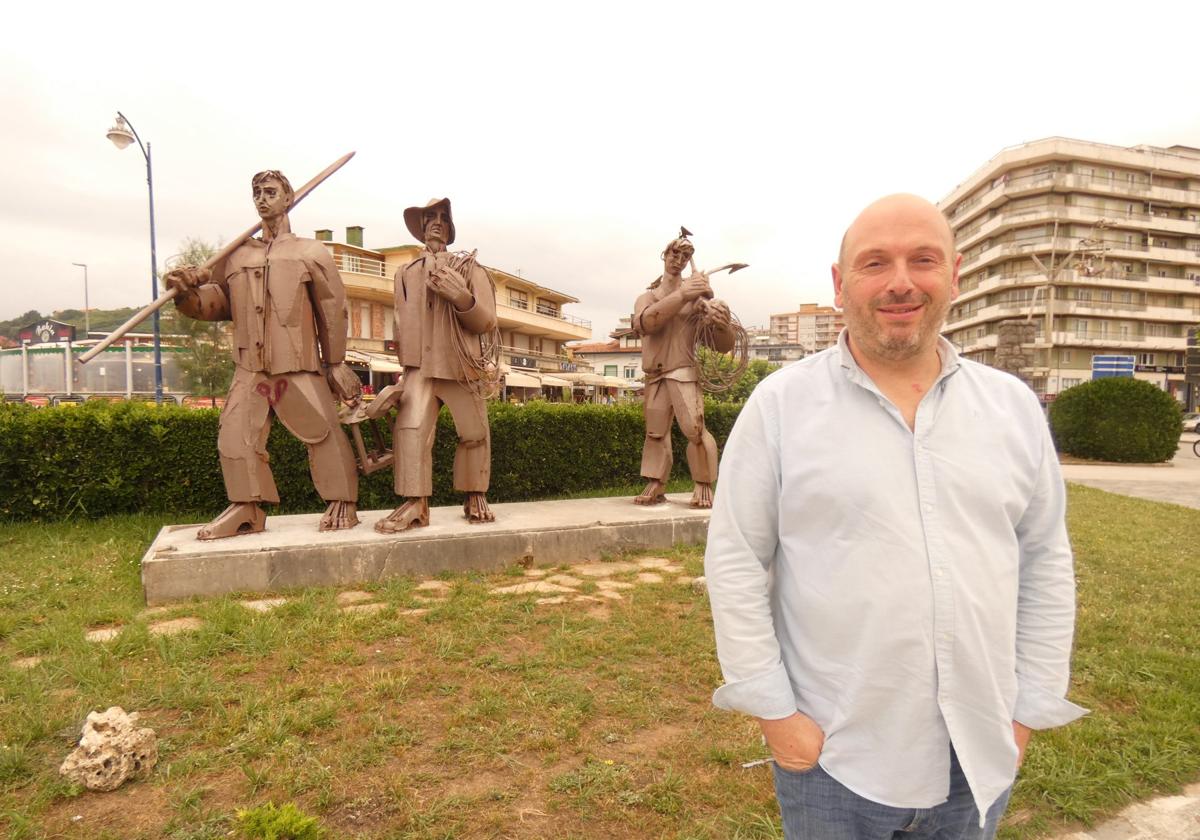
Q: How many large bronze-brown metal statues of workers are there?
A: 3